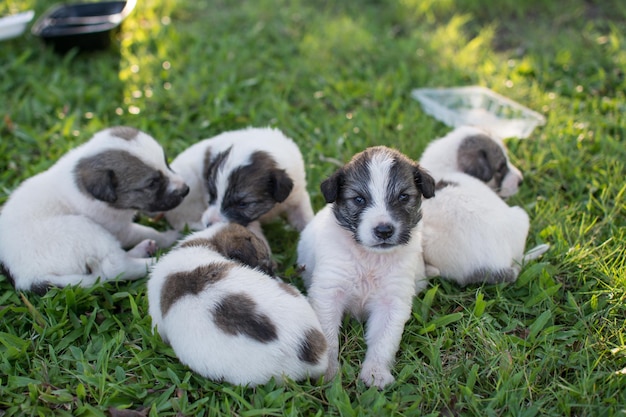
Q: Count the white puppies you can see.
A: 5